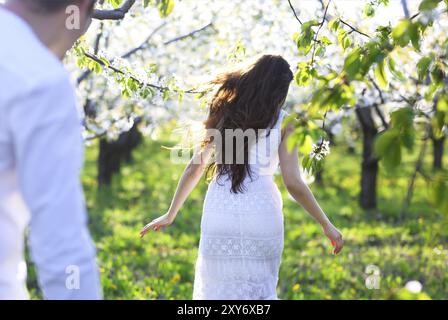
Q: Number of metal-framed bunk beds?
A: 0